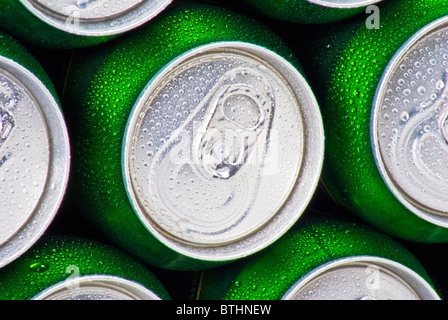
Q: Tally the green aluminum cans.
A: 7